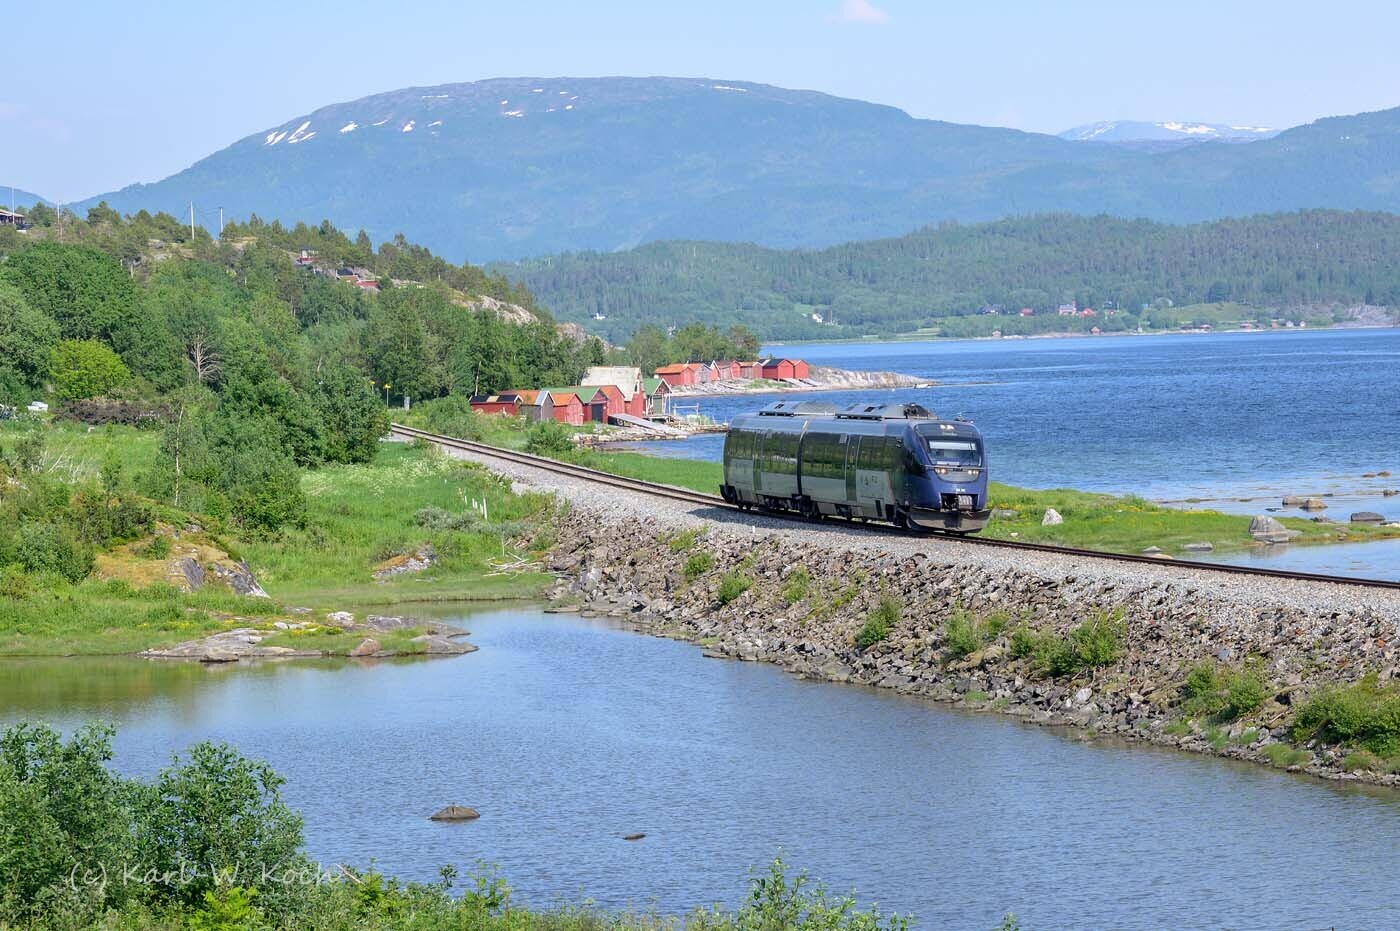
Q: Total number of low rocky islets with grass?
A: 1